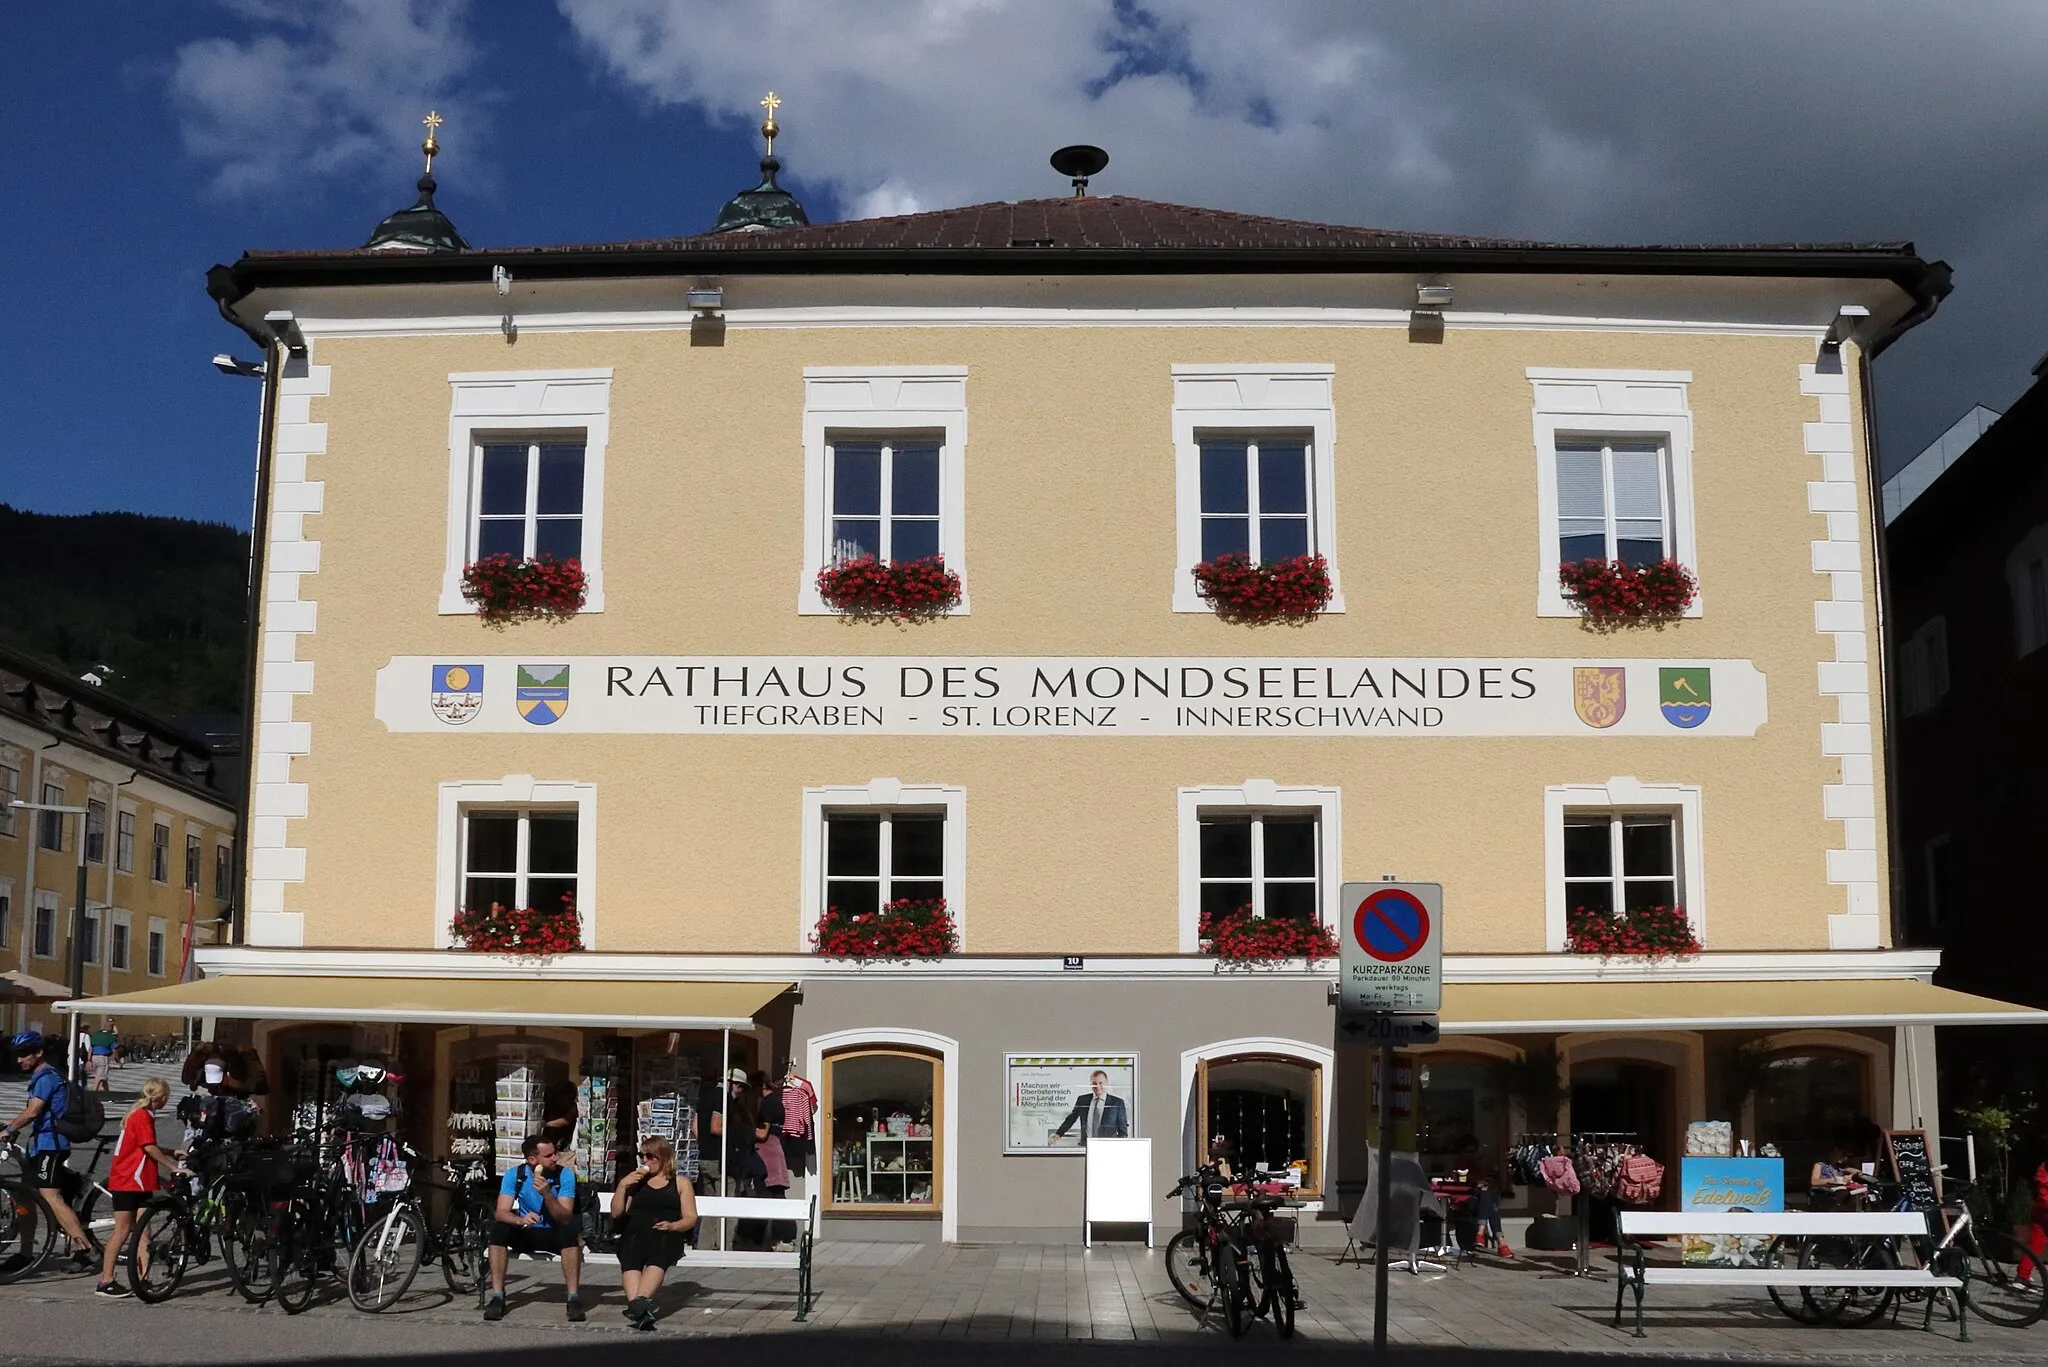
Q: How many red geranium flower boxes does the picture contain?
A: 8